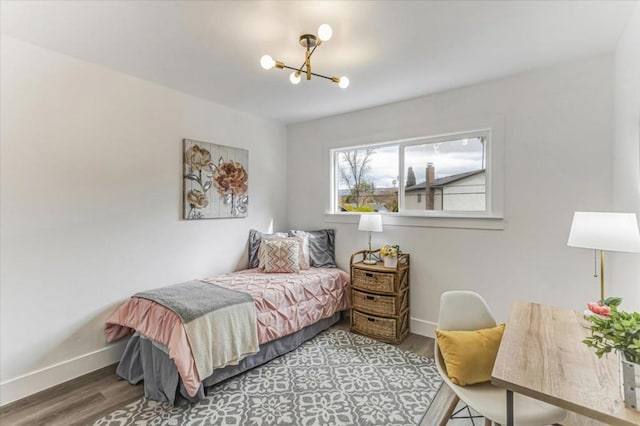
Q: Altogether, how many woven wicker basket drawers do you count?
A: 3